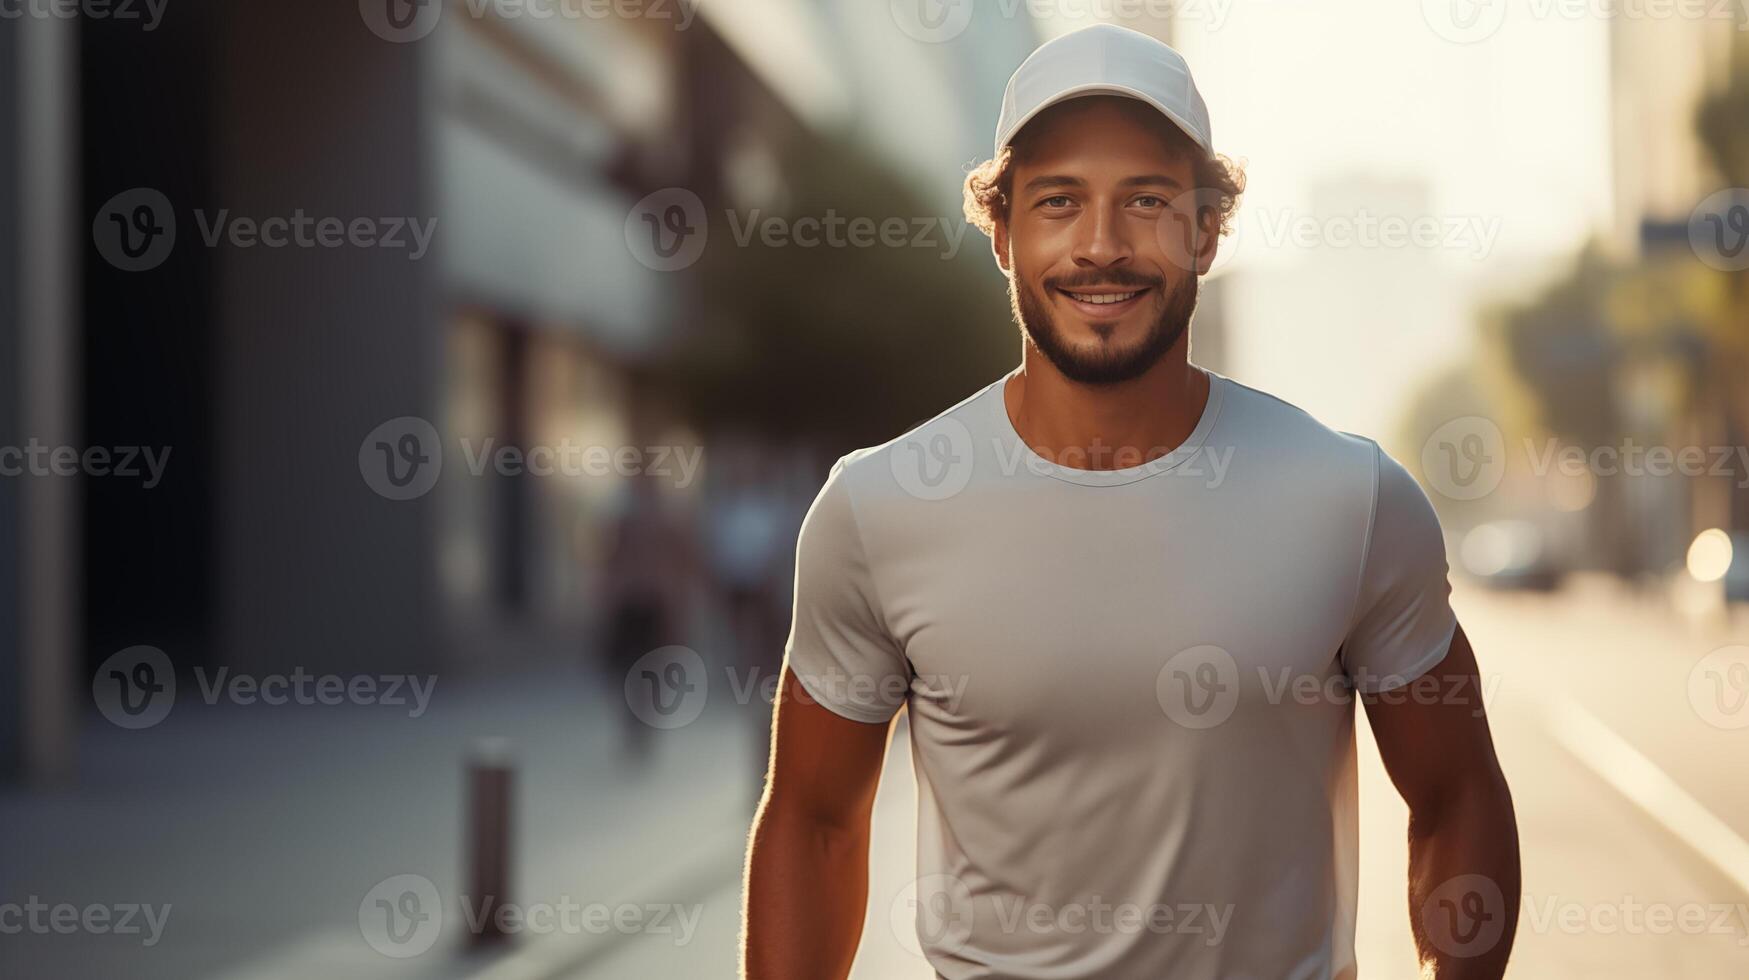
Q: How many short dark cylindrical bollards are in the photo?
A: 1